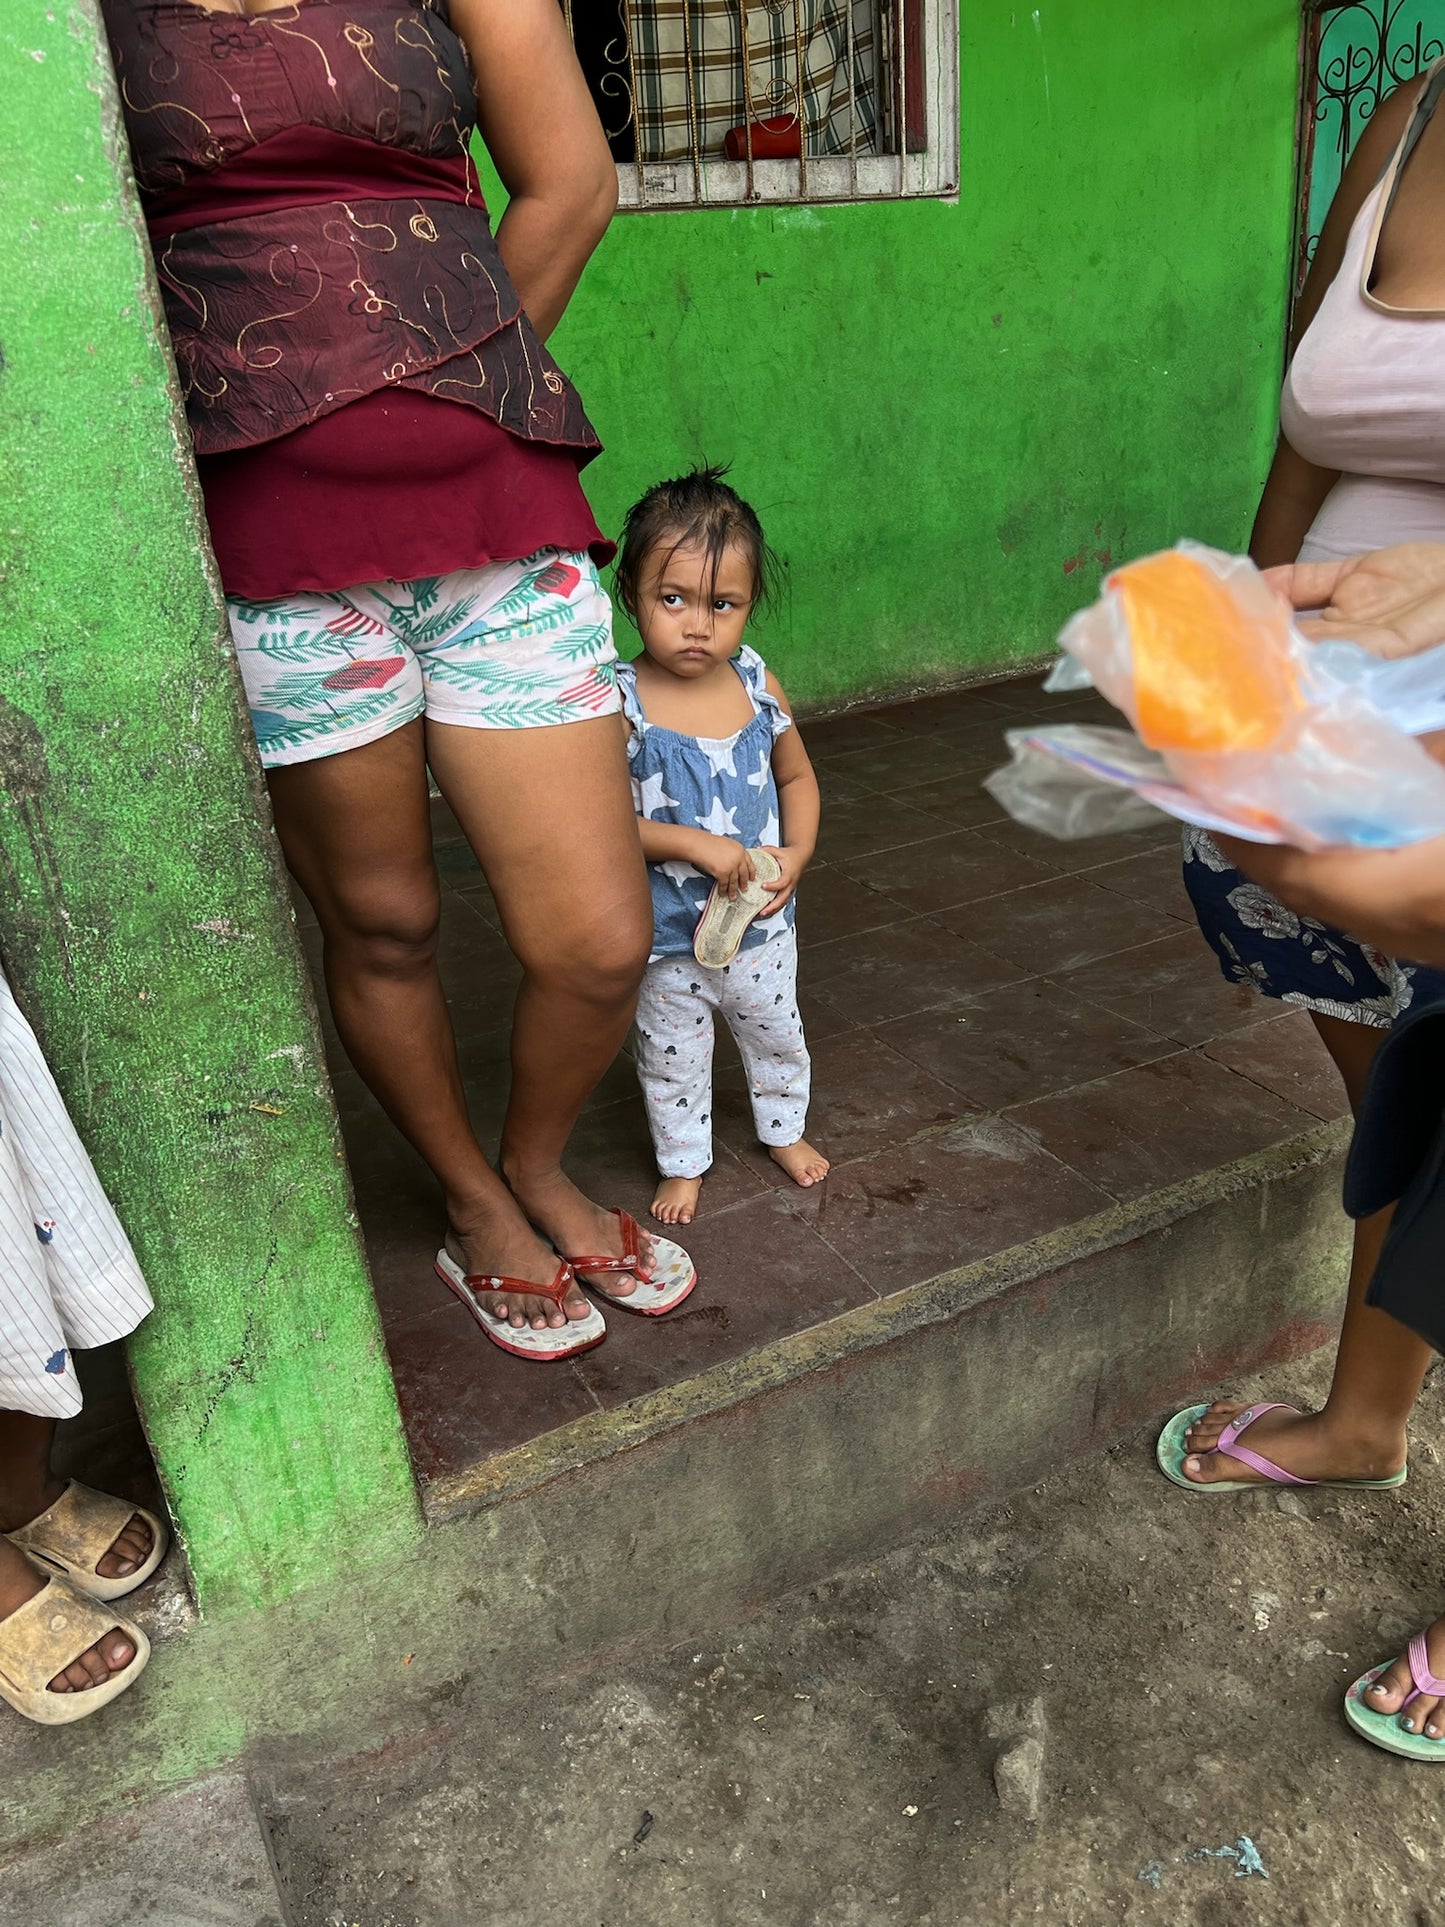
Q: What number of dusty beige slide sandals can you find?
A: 2